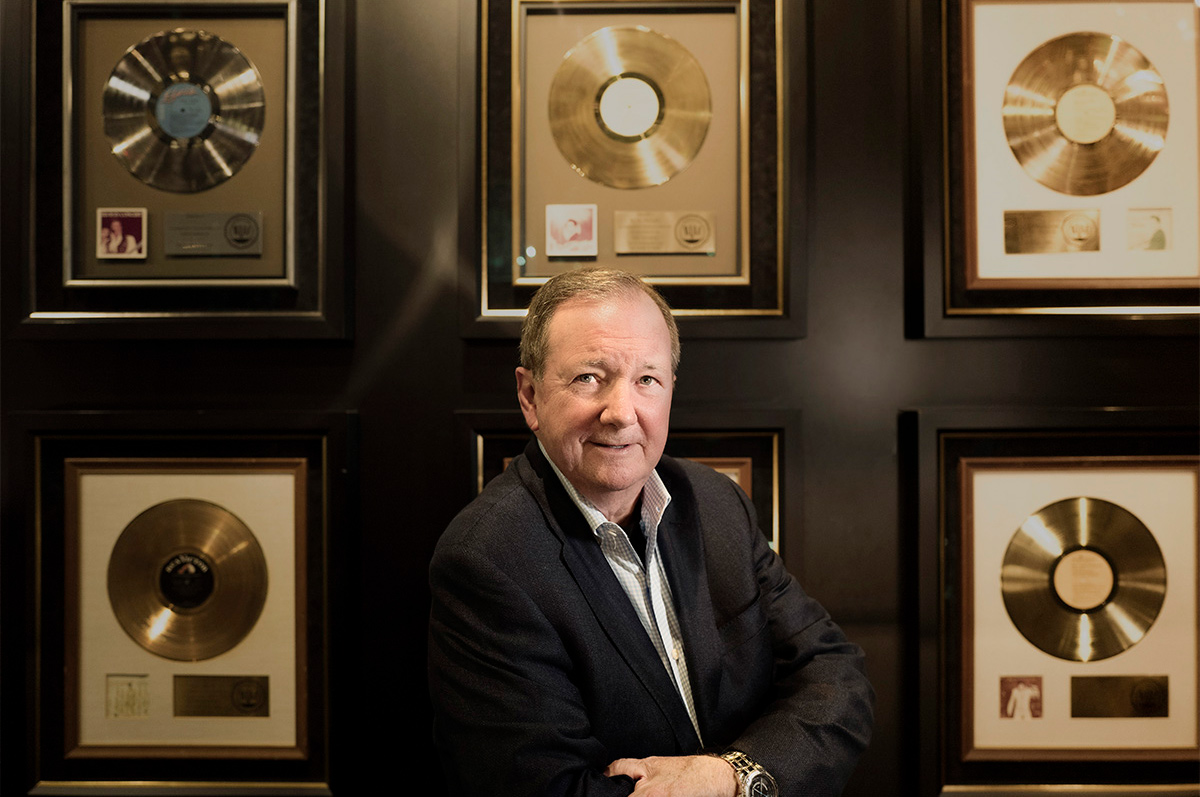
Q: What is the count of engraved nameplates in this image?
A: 5